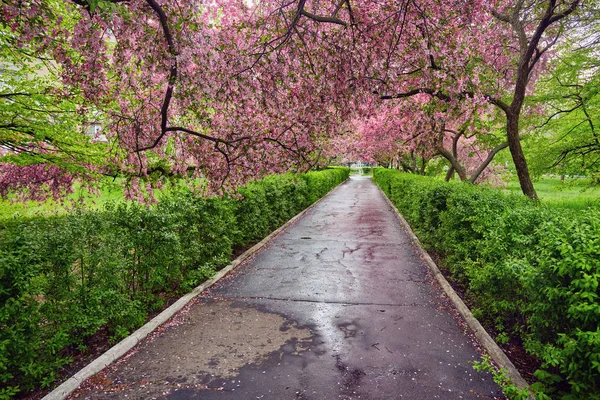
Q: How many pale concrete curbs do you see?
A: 2